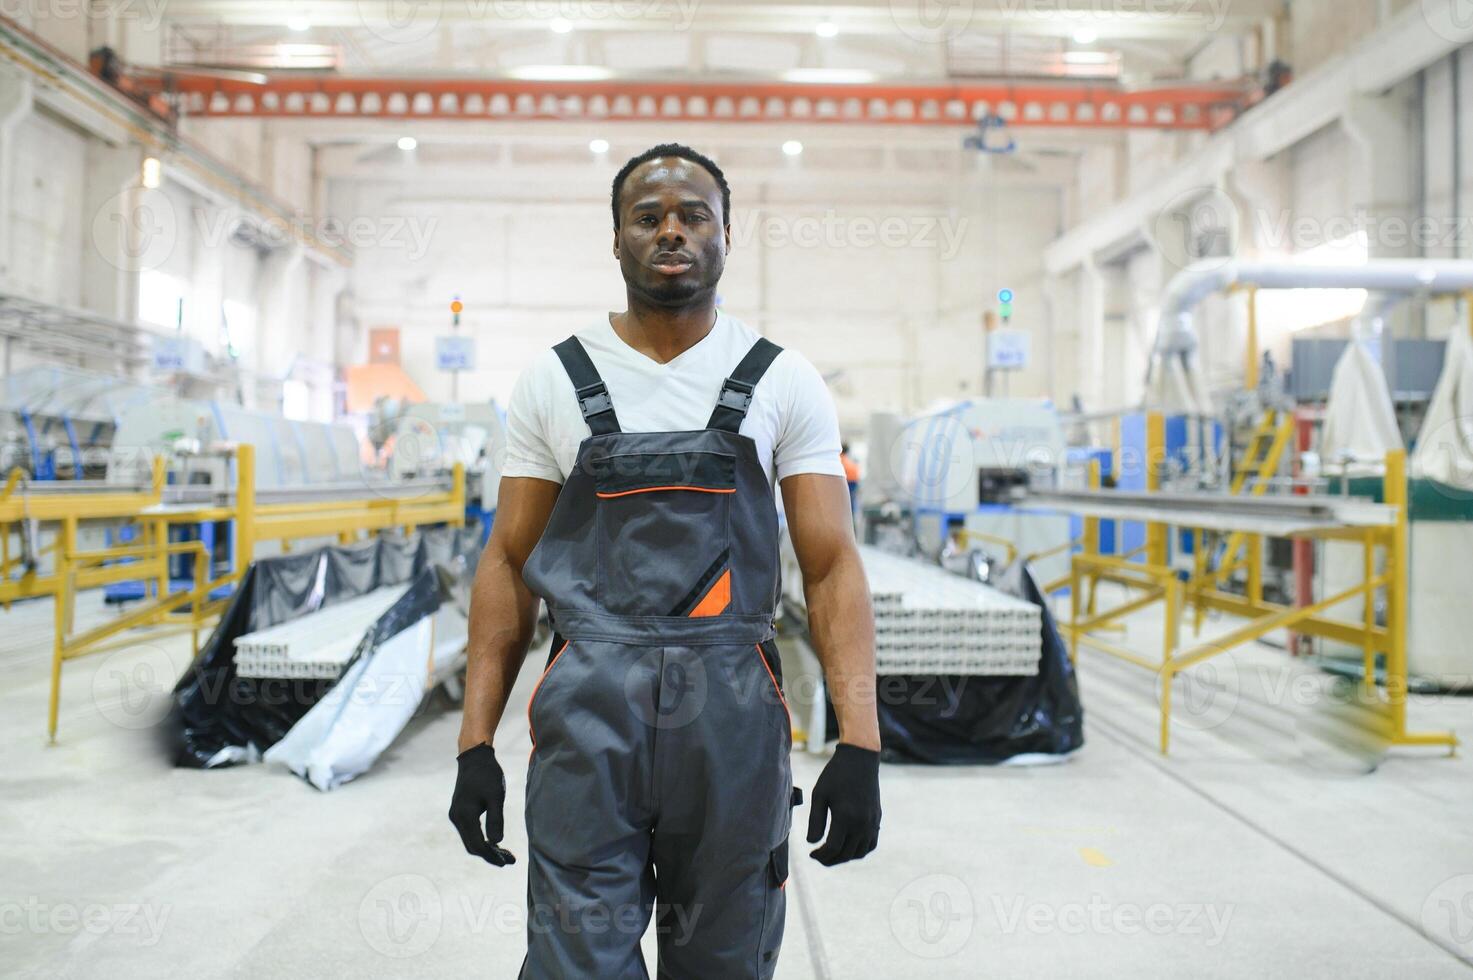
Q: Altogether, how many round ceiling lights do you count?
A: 7